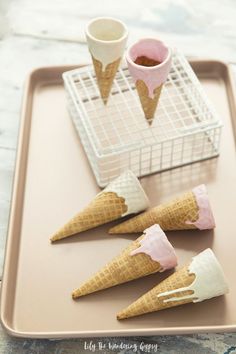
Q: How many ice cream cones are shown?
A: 6